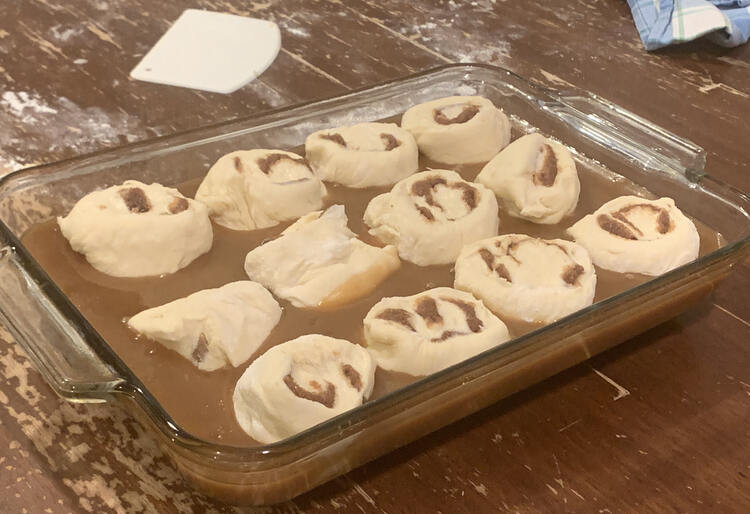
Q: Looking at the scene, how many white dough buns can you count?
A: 12